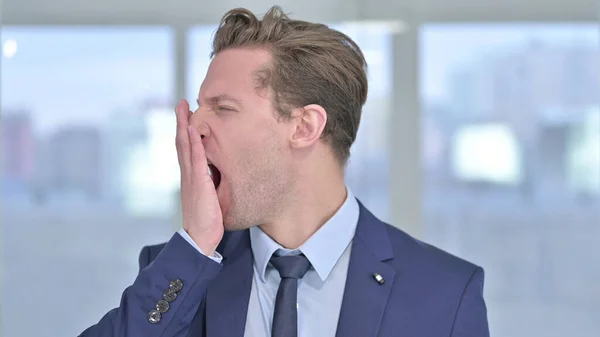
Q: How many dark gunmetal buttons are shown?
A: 4